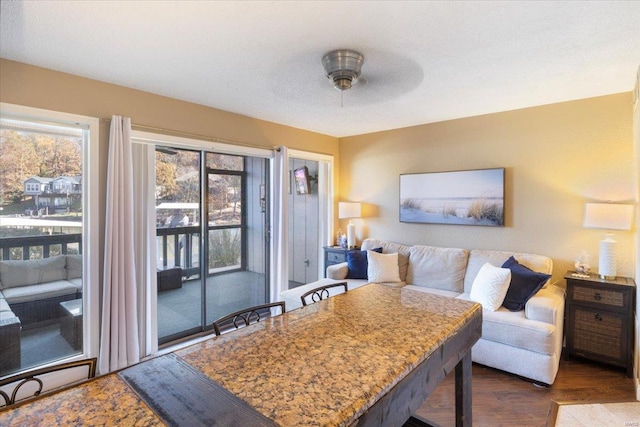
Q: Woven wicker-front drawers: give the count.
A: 2